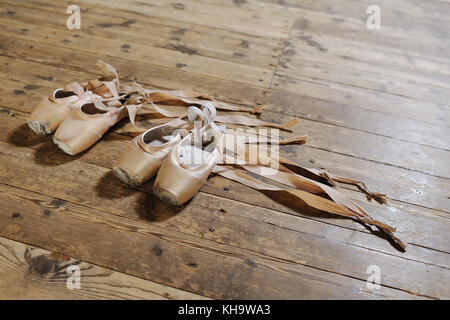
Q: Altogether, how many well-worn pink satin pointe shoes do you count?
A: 4